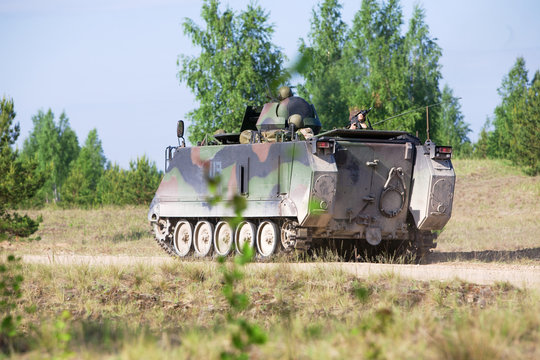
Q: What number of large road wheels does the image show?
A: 5